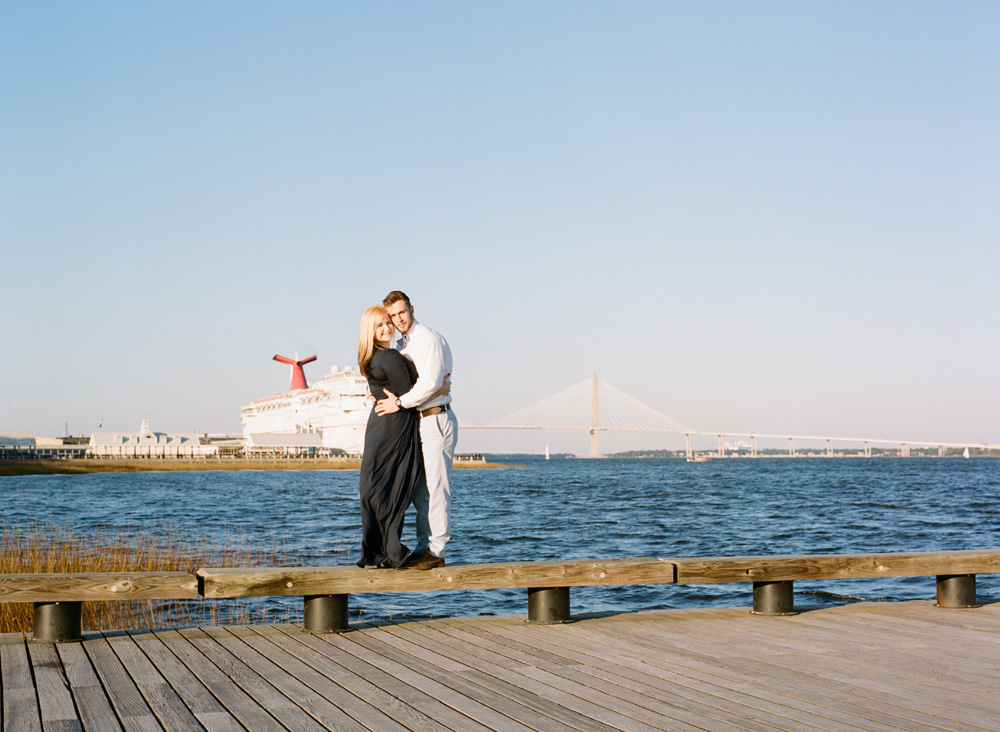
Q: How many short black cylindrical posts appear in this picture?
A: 5